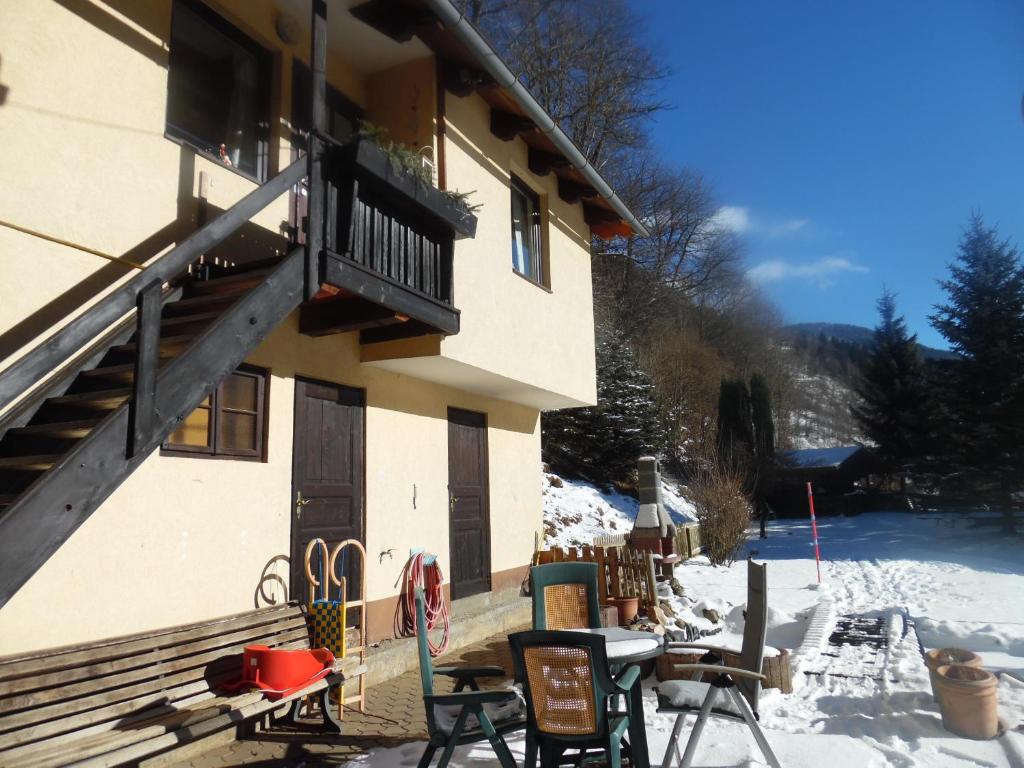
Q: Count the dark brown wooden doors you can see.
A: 2